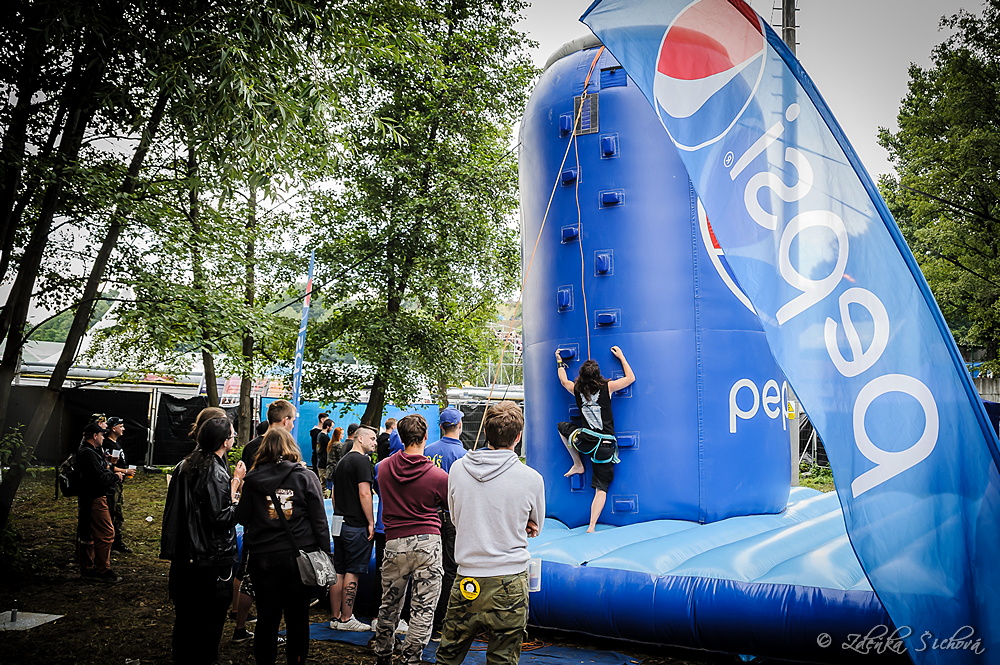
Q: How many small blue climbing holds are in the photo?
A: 14